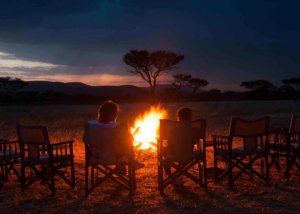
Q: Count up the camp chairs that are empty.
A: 4